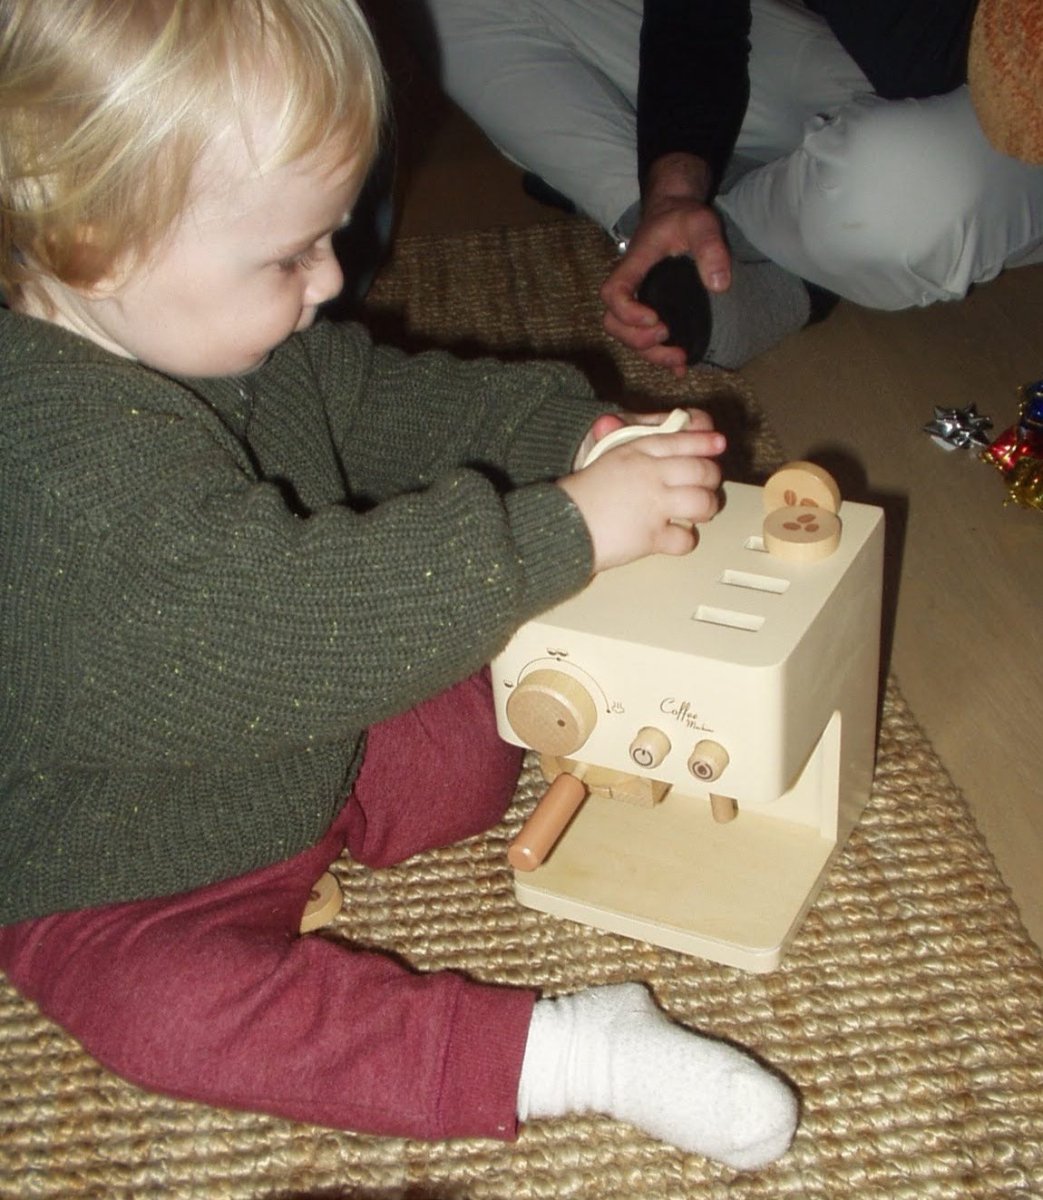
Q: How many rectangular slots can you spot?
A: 3